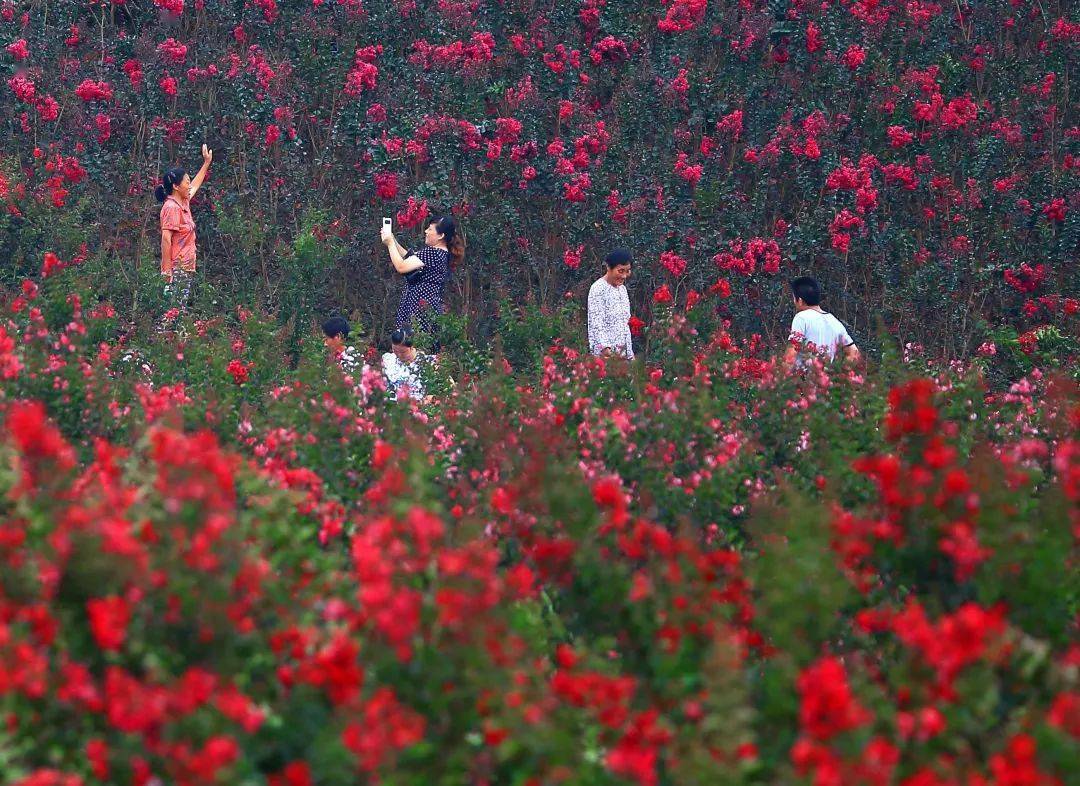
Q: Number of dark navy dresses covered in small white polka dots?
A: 1